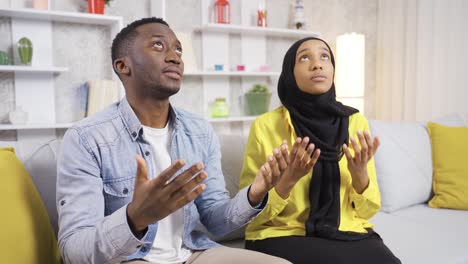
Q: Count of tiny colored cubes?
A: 3